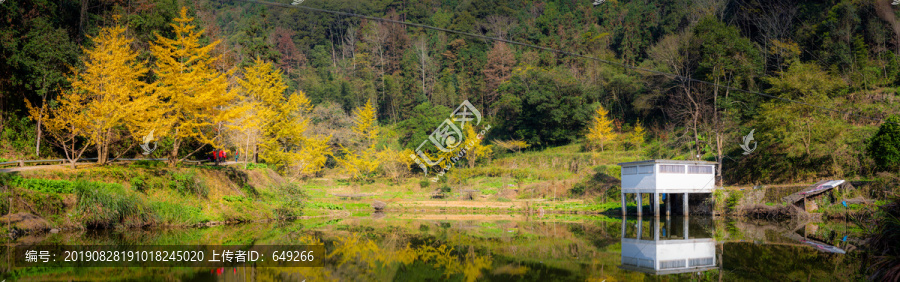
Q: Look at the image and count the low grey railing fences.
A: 1